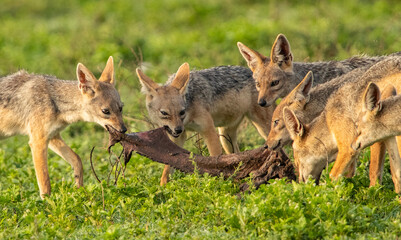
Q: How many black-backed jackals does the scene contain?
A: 6